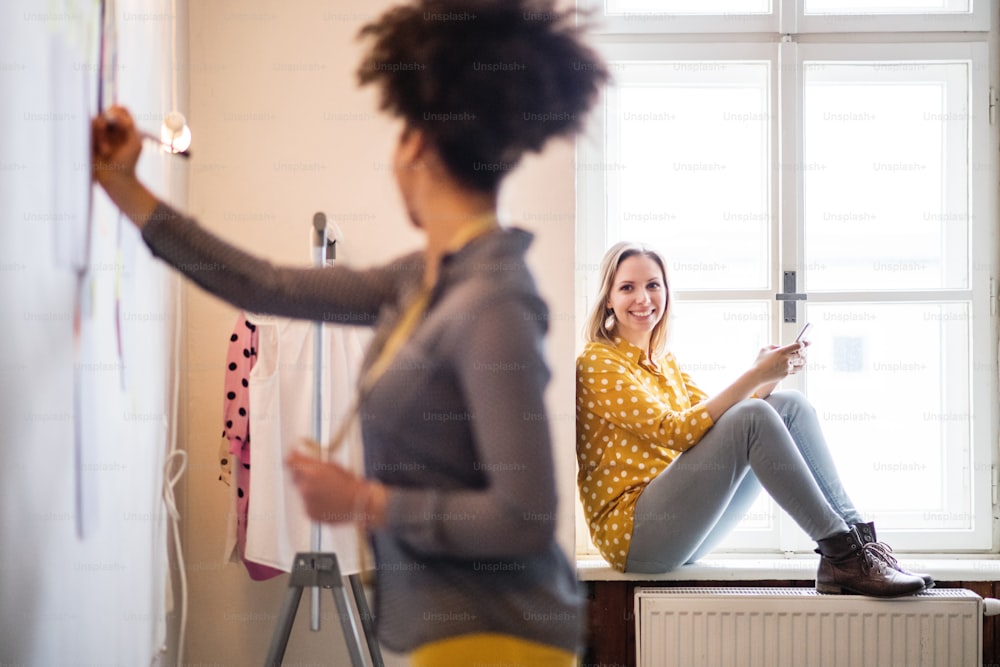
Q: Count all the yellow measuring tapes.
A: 1